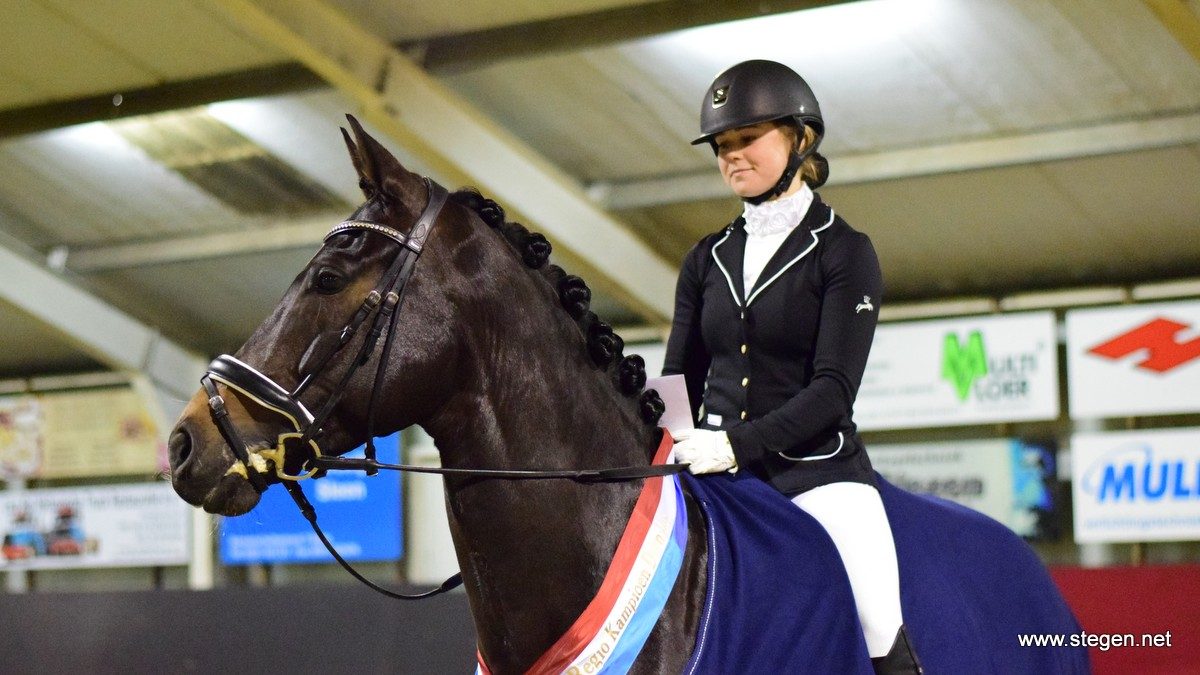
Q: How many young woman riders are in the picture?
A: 1